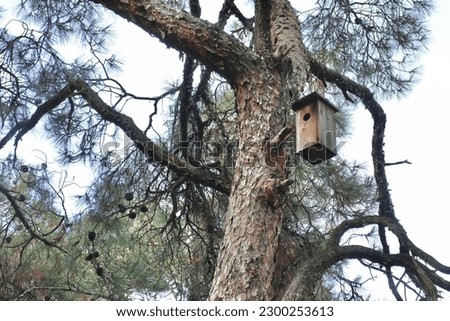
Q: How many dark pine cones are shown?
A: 12